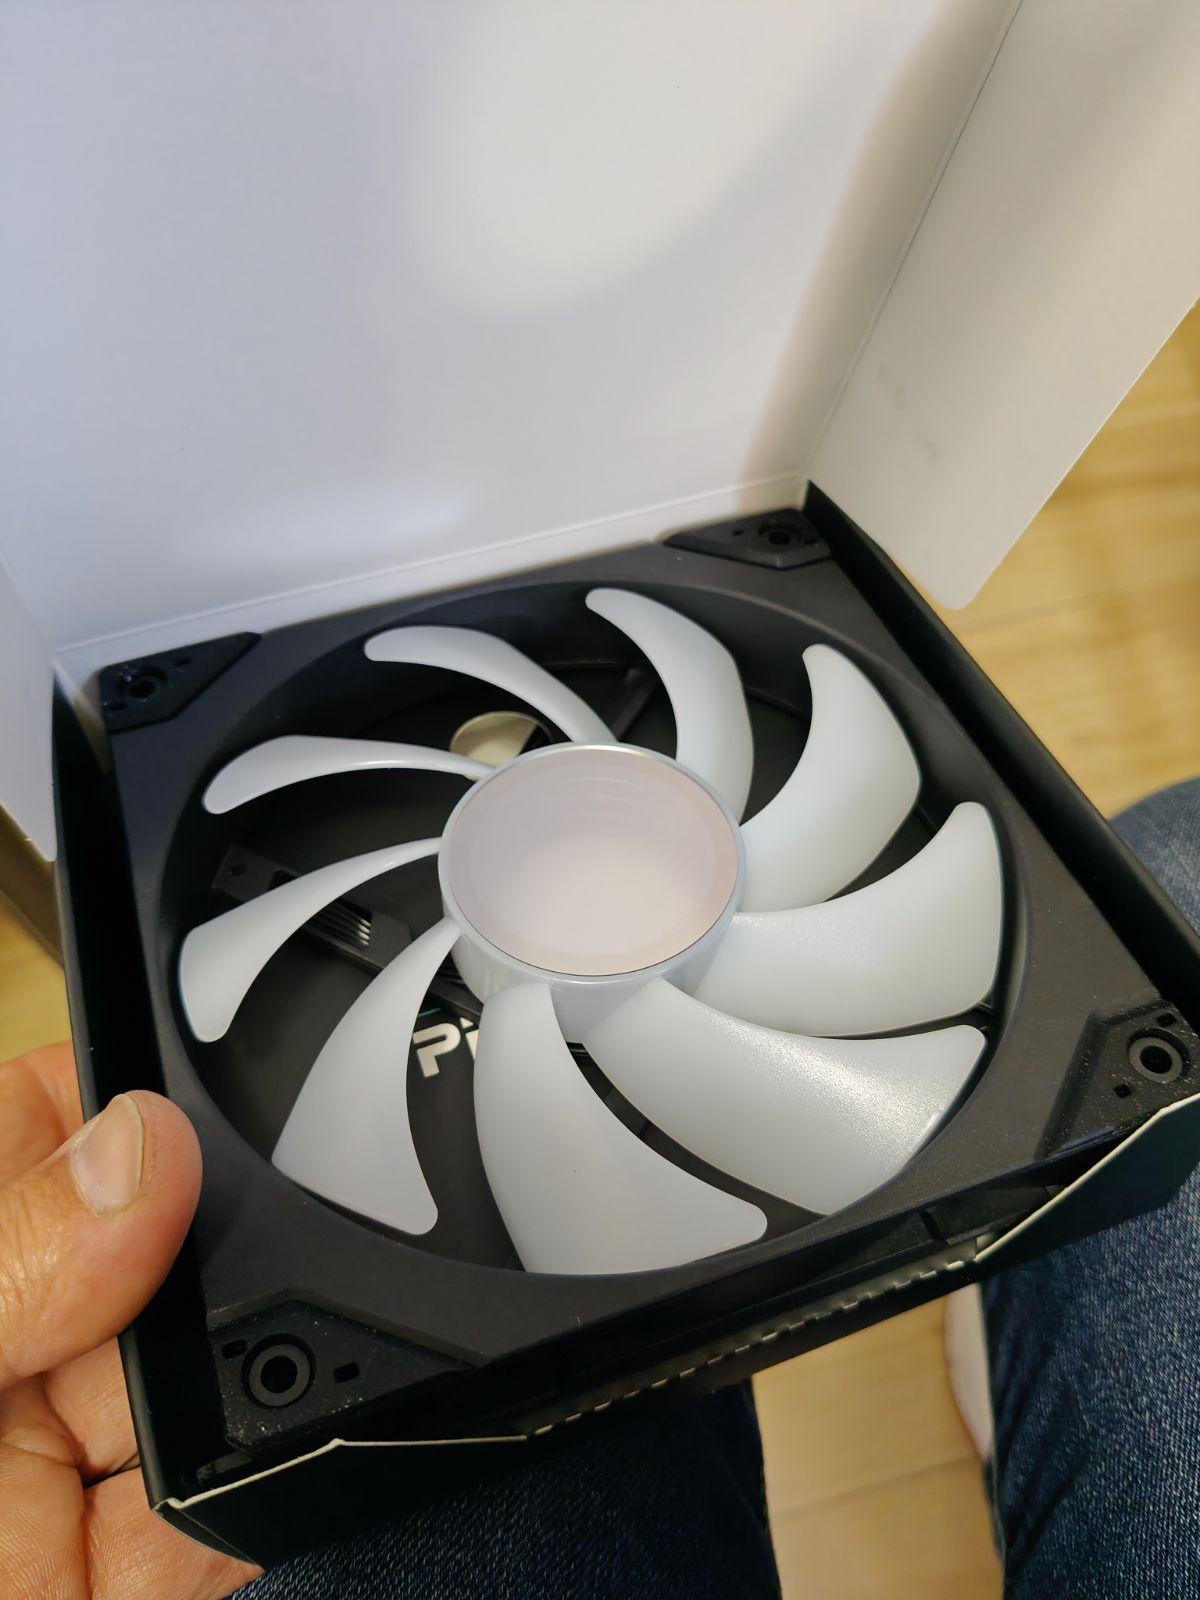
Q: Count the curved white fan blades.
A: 9